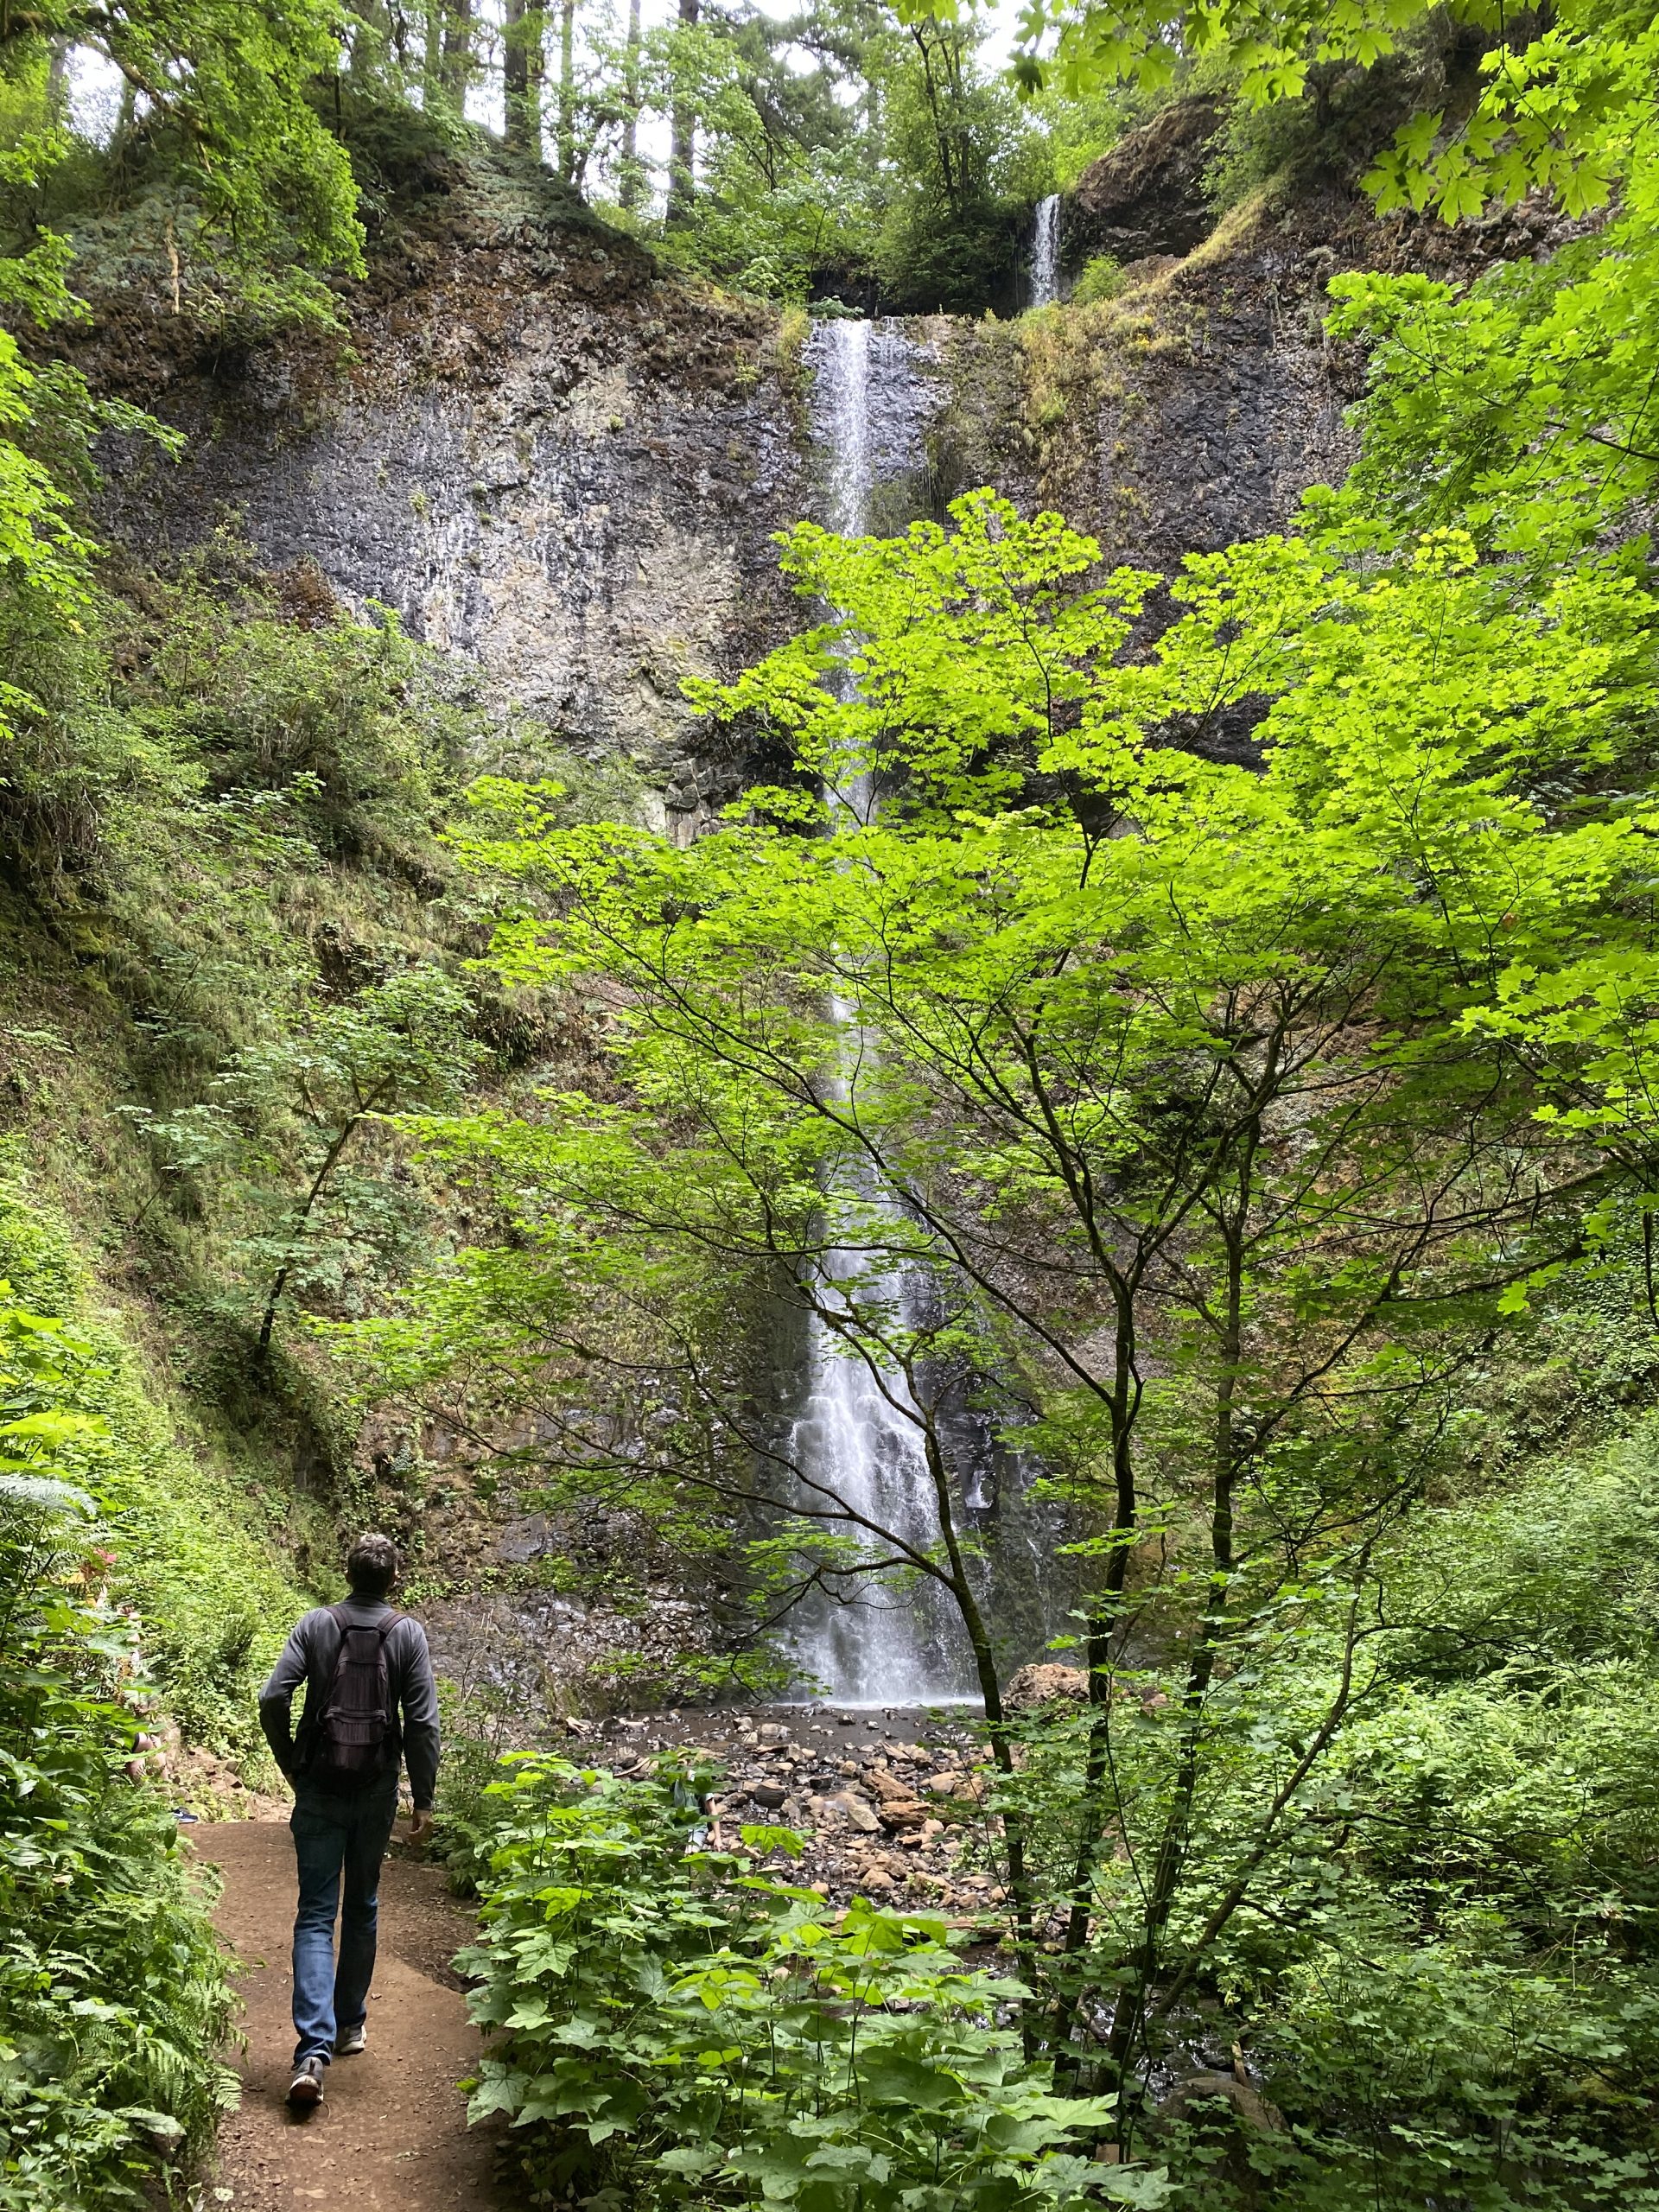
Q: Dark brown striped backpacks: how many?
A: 1